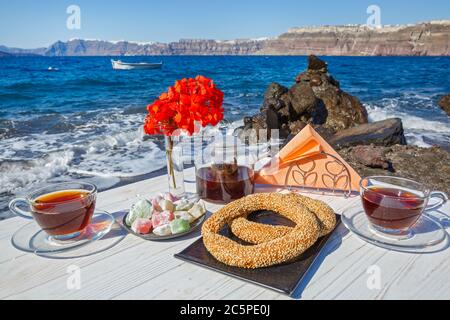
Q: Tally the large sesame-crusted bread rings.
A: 2